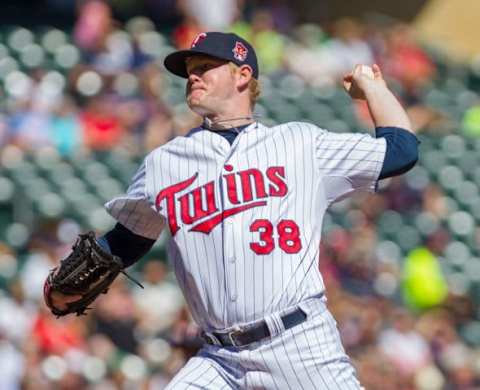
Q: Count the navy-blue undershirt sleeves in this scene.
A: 2